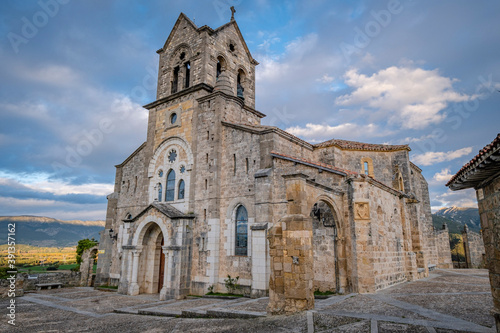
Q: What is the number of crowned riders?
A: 0